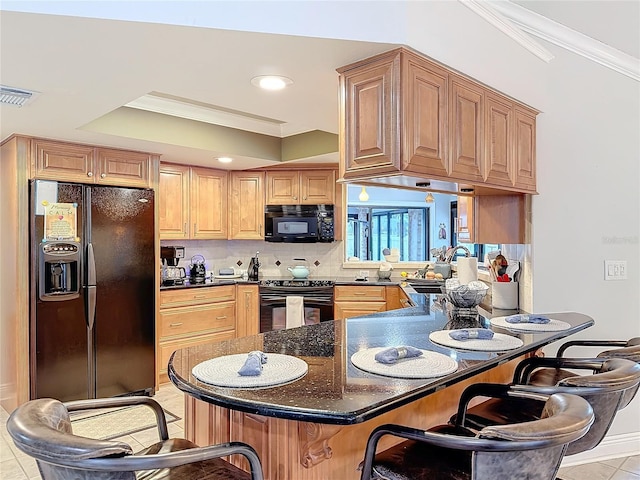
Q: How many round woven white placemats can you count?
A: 4